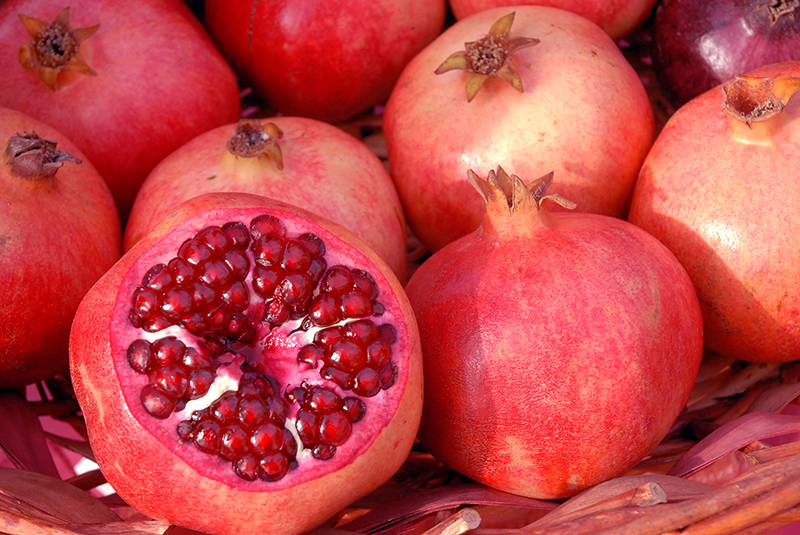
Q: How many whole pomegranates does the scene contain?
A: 9